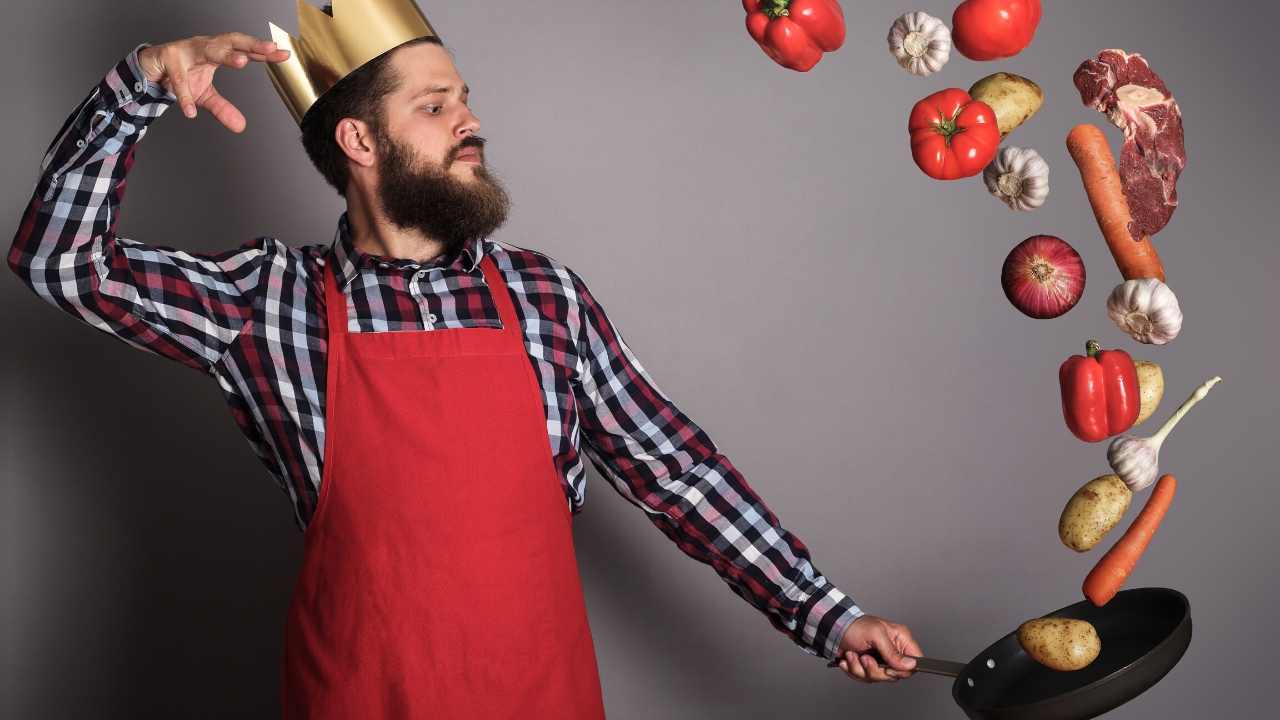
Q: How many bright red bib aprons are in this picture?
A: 1